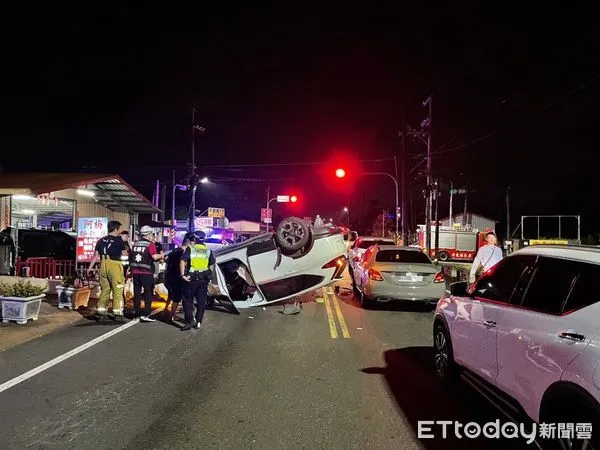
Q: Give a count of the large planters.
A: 2